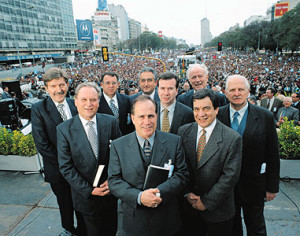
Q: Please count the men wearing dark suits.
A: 9